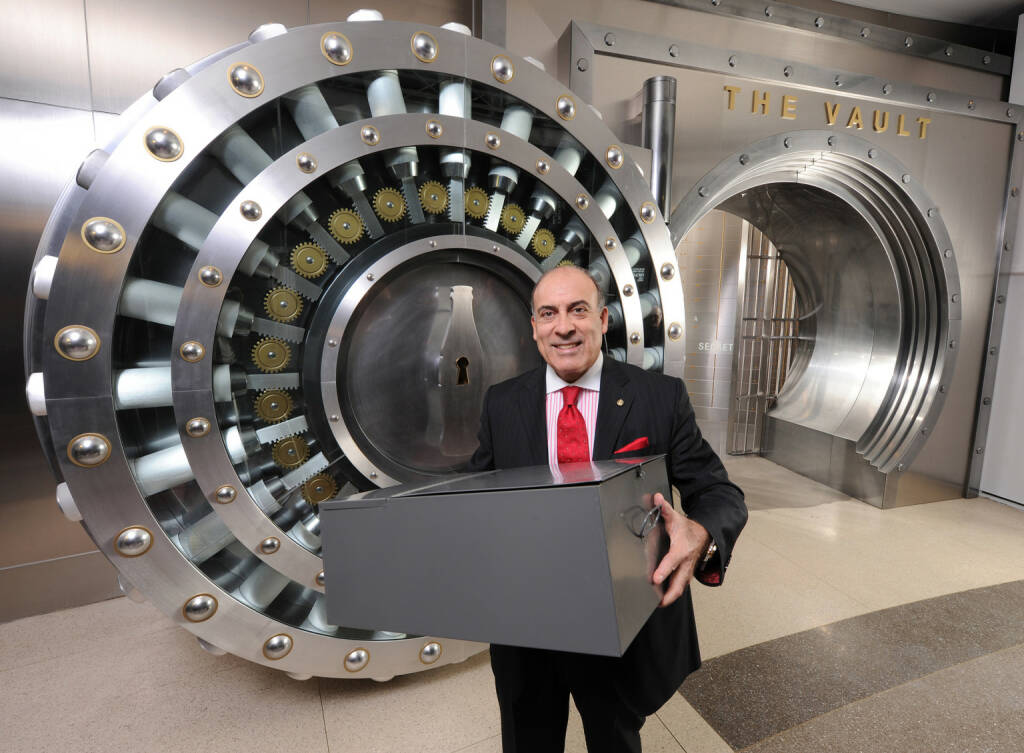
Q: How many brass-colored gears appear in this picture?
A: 13